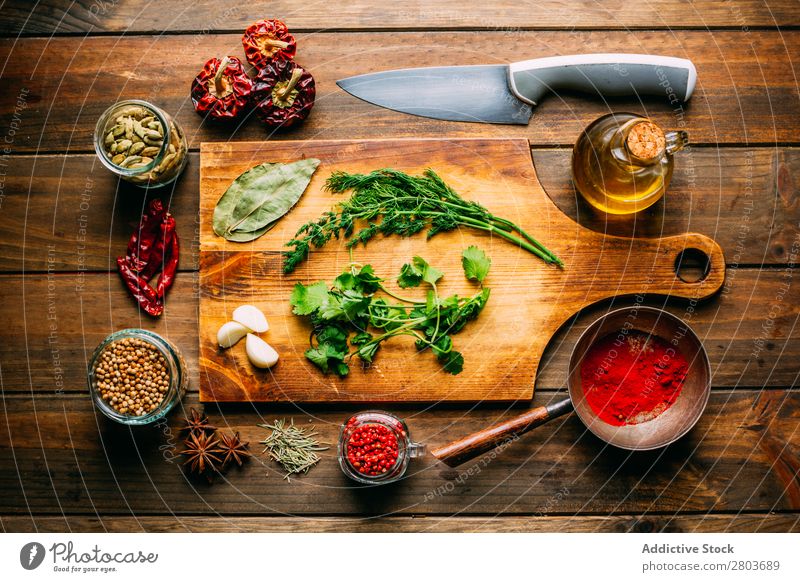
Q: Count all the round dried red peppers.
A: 3